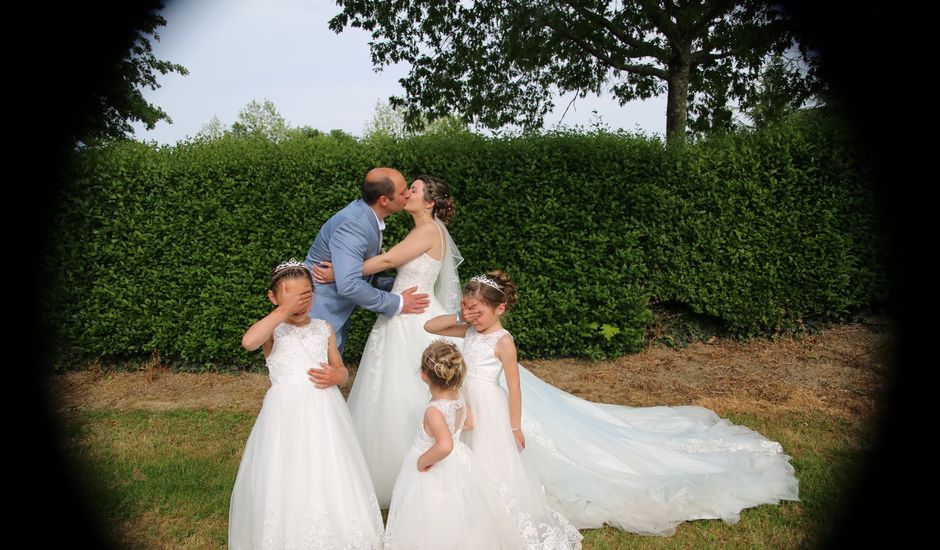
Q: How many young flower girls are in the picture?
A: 3